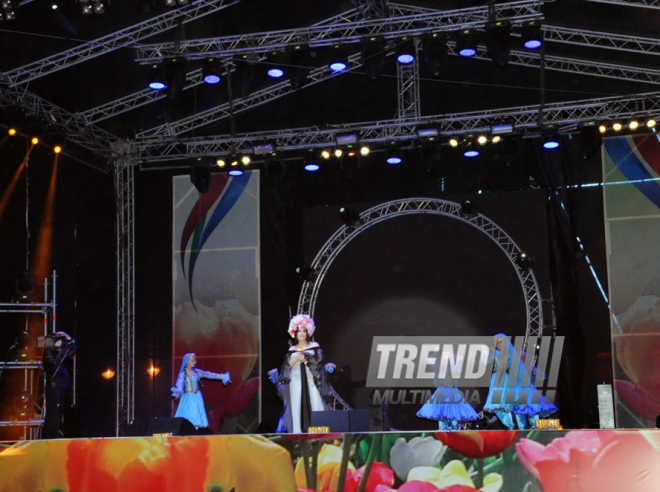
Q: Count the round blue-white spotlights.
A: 12